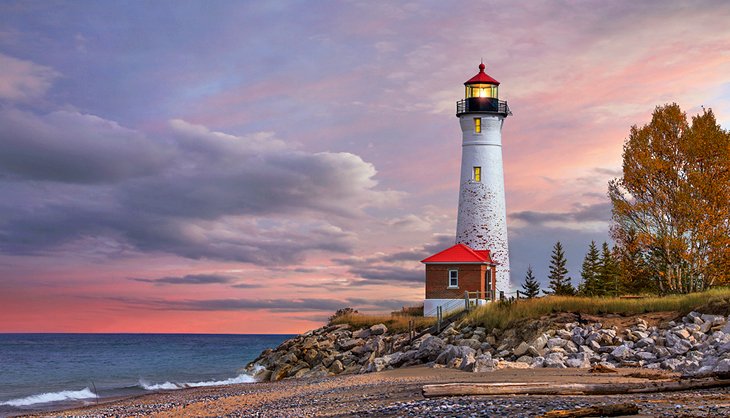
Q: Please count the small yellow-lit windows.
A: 2